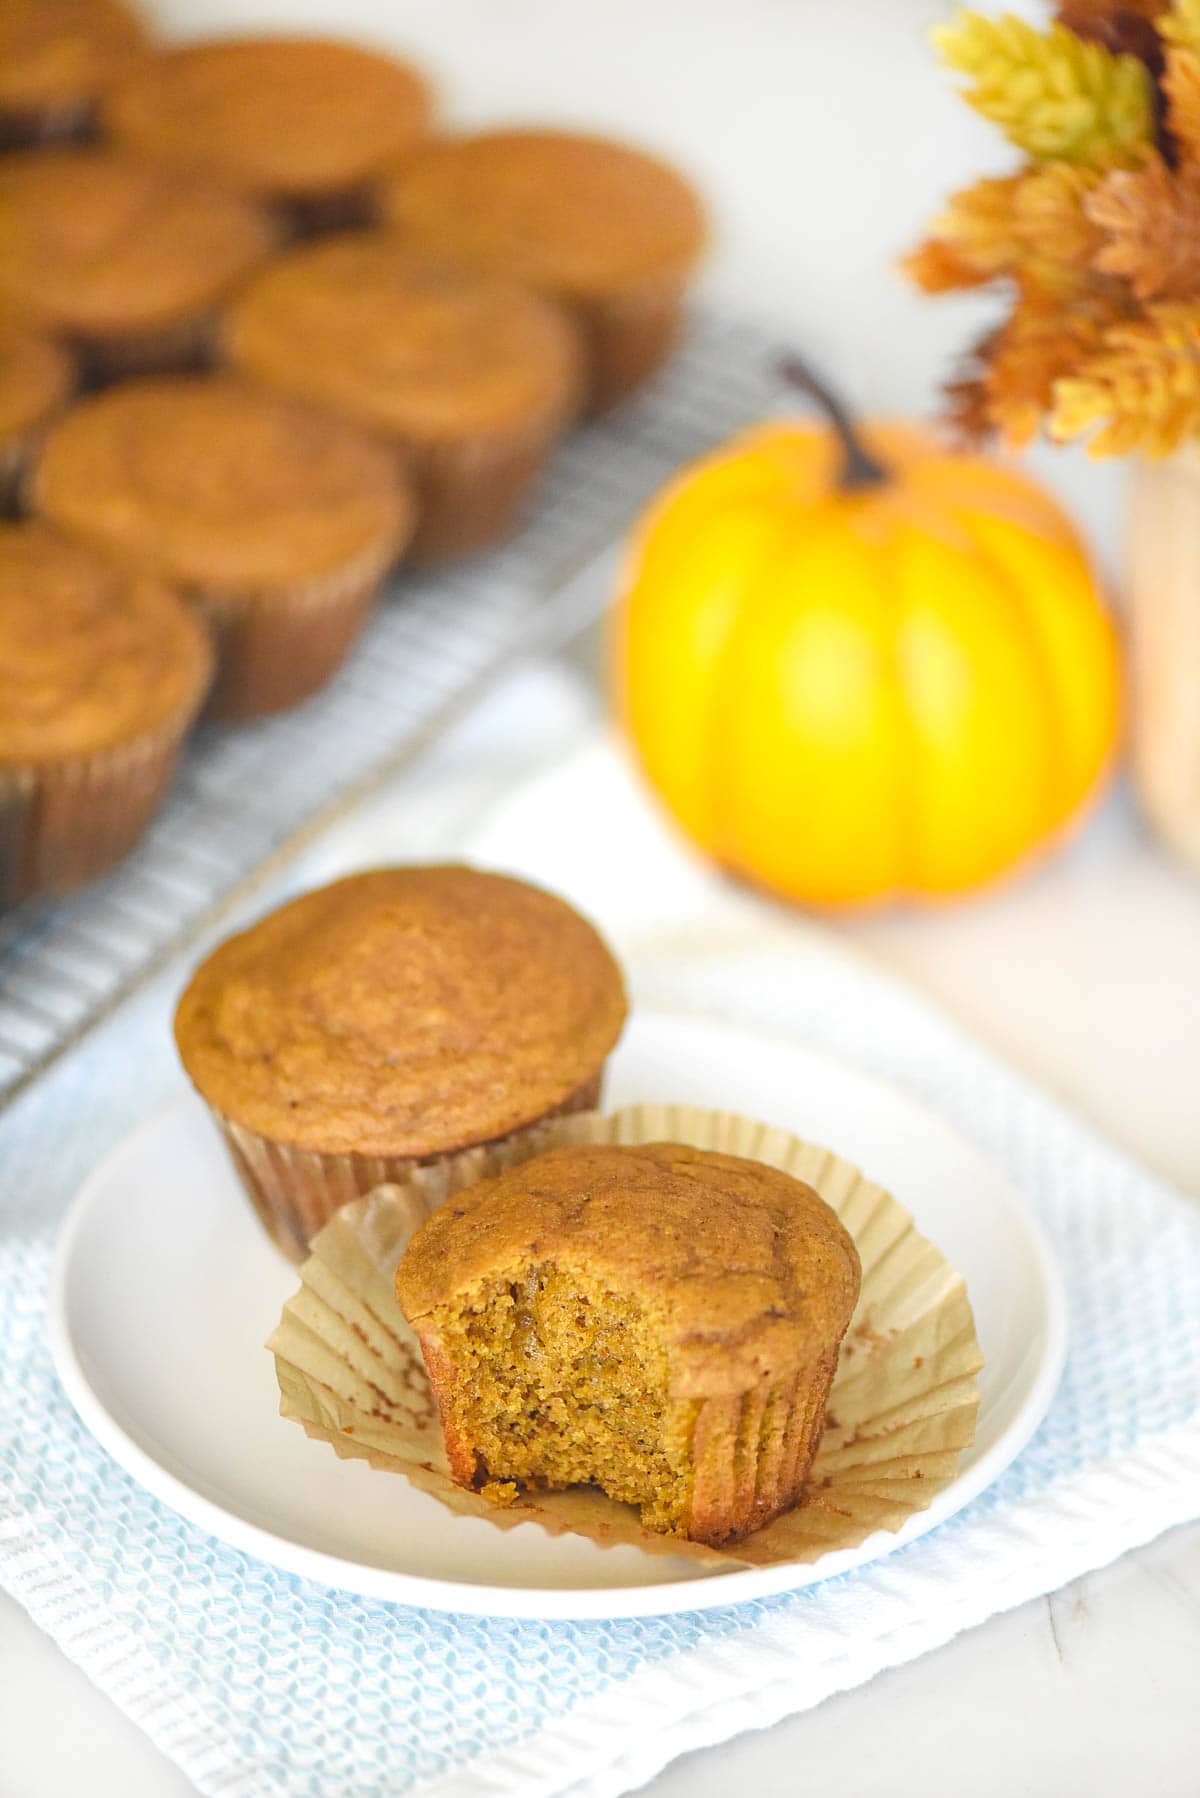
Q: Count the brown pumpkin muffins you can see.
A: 10